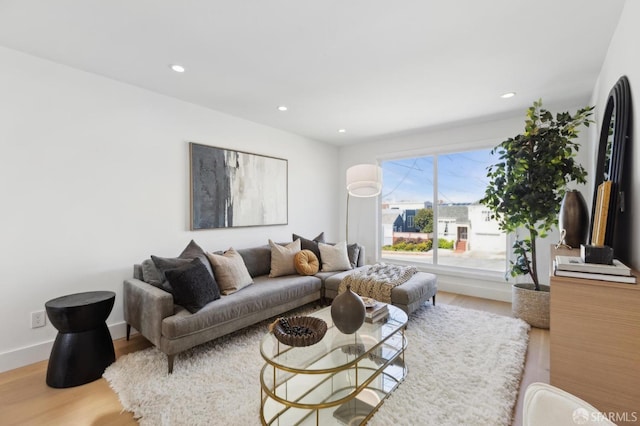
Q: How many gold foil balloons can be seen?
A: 0